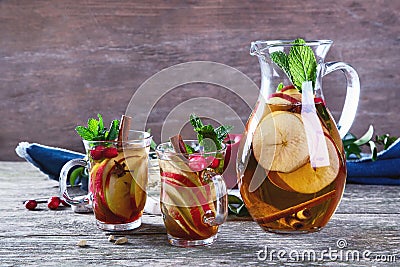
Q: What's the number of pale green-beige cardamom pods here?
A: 3